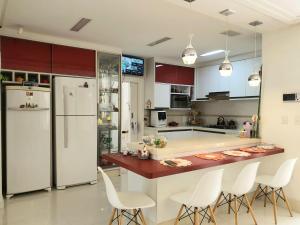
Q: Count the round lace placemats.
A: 5